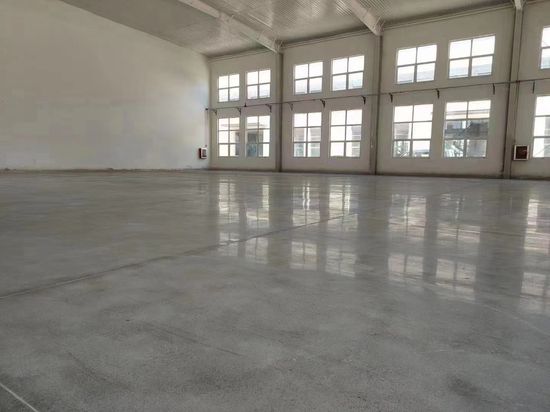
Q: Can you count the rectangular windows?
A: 14